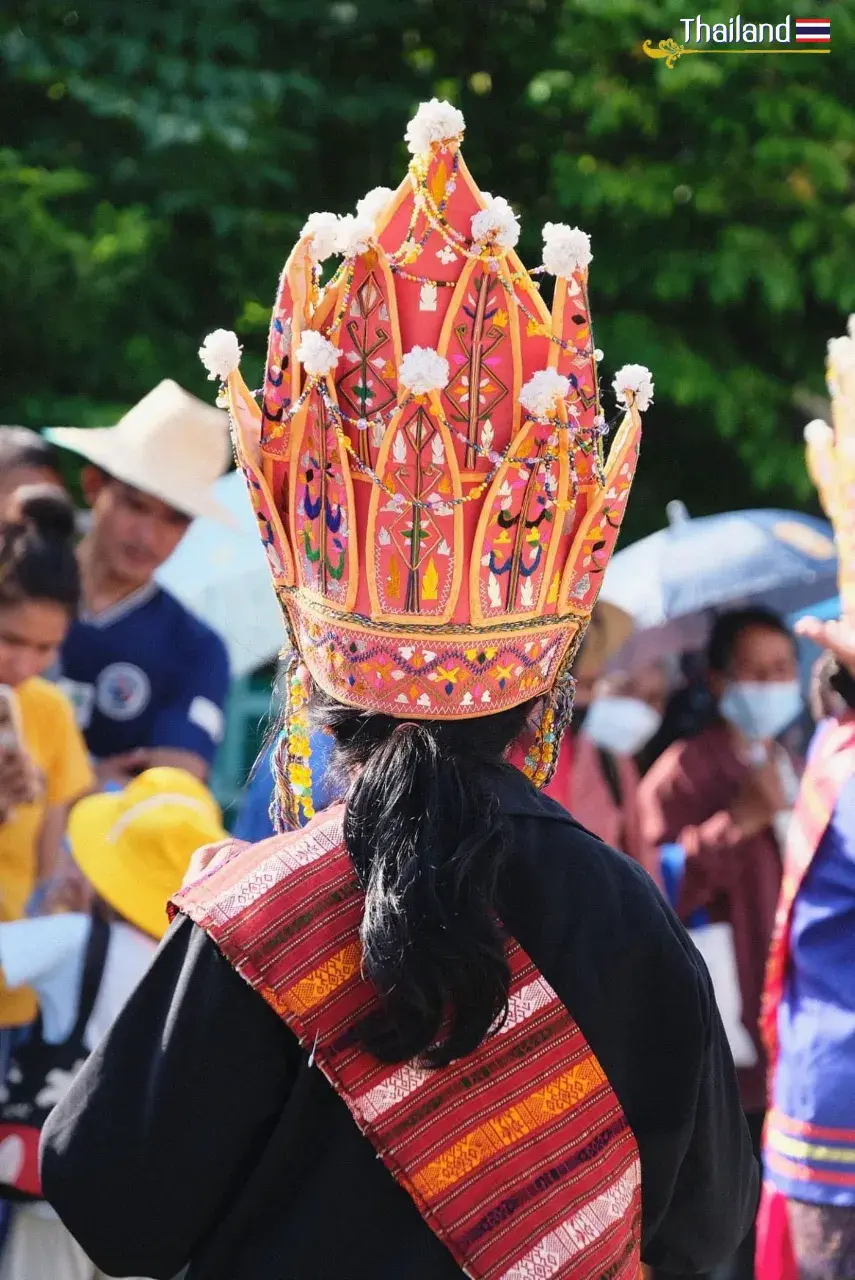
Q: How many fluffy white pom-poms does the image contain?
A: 11